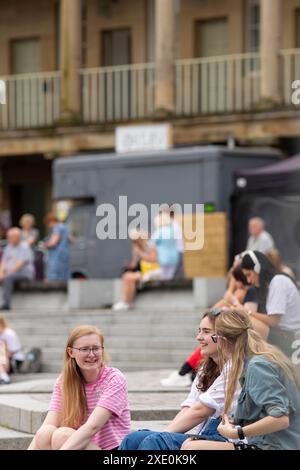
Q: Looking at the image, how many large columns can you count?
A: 3